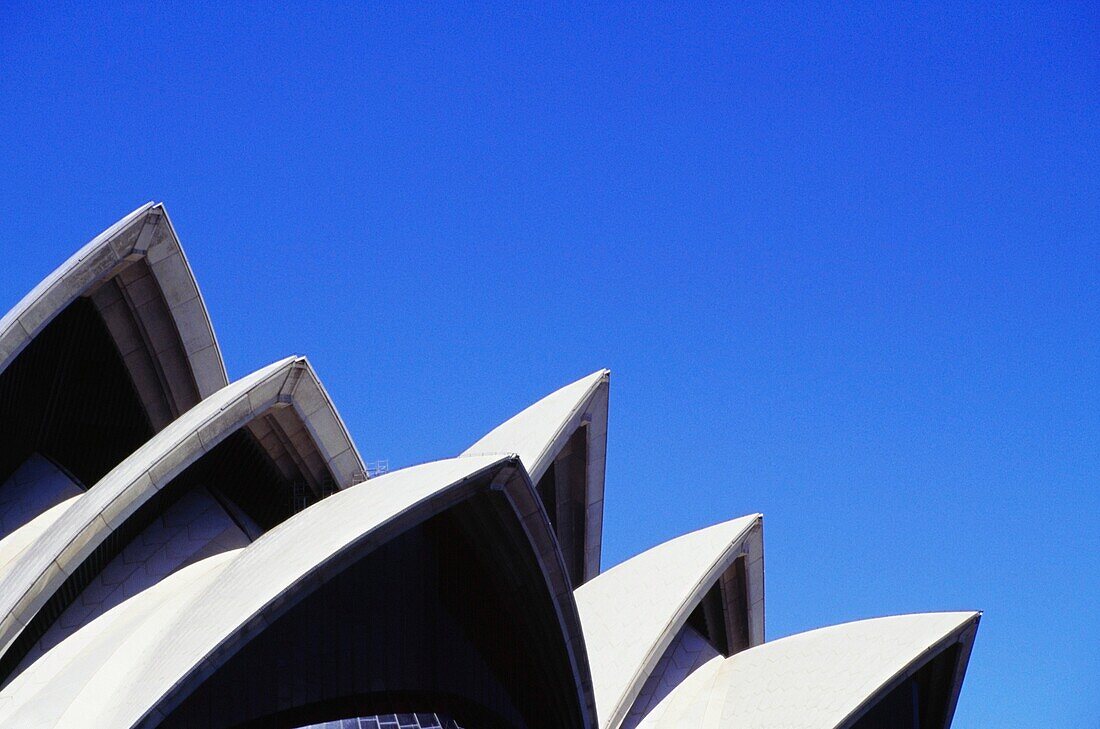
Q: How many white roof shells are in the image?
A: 6